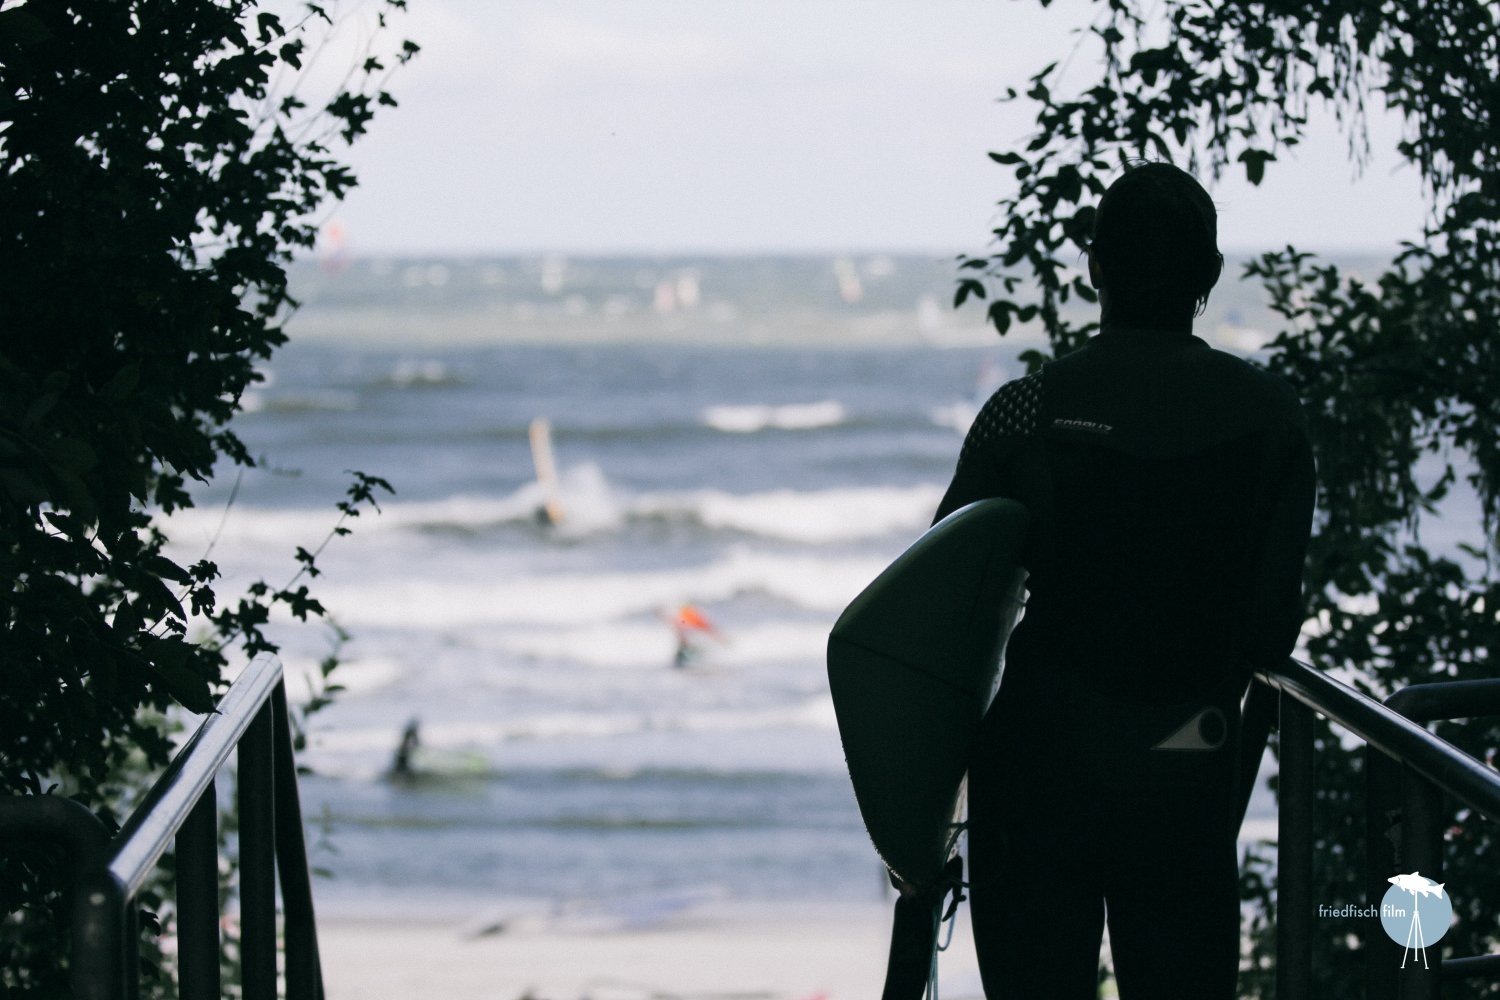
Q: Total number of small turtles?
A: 0